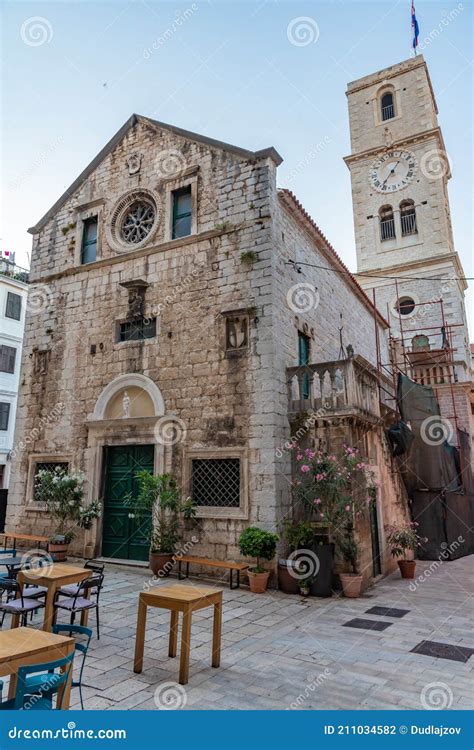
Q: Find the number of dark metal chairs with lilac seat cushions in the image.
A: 4